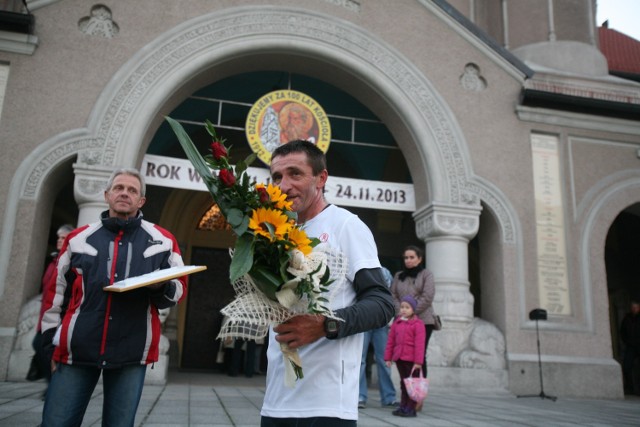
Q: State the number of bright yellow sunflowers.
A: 3